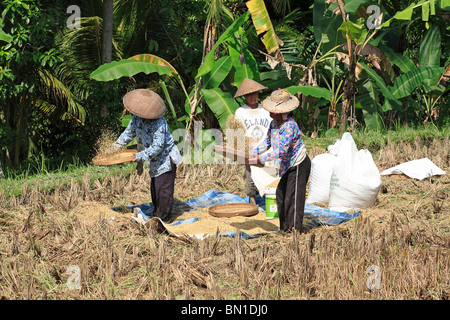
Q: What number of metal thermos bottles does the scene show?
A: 0